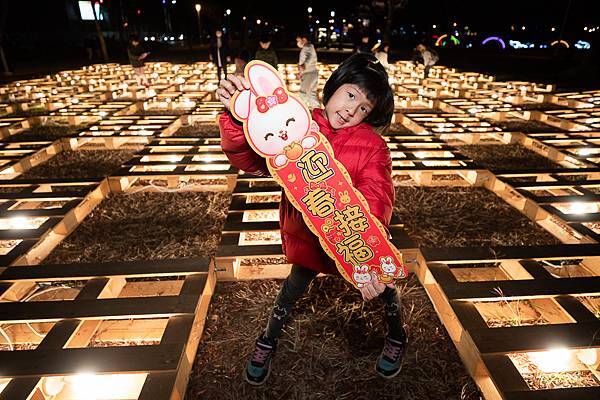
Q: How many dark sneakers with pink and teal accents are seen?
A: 2